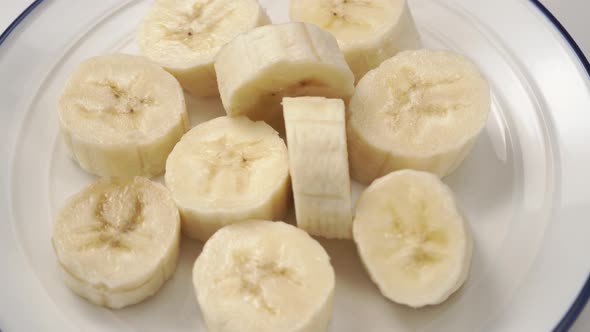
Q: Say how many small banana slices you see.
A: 10